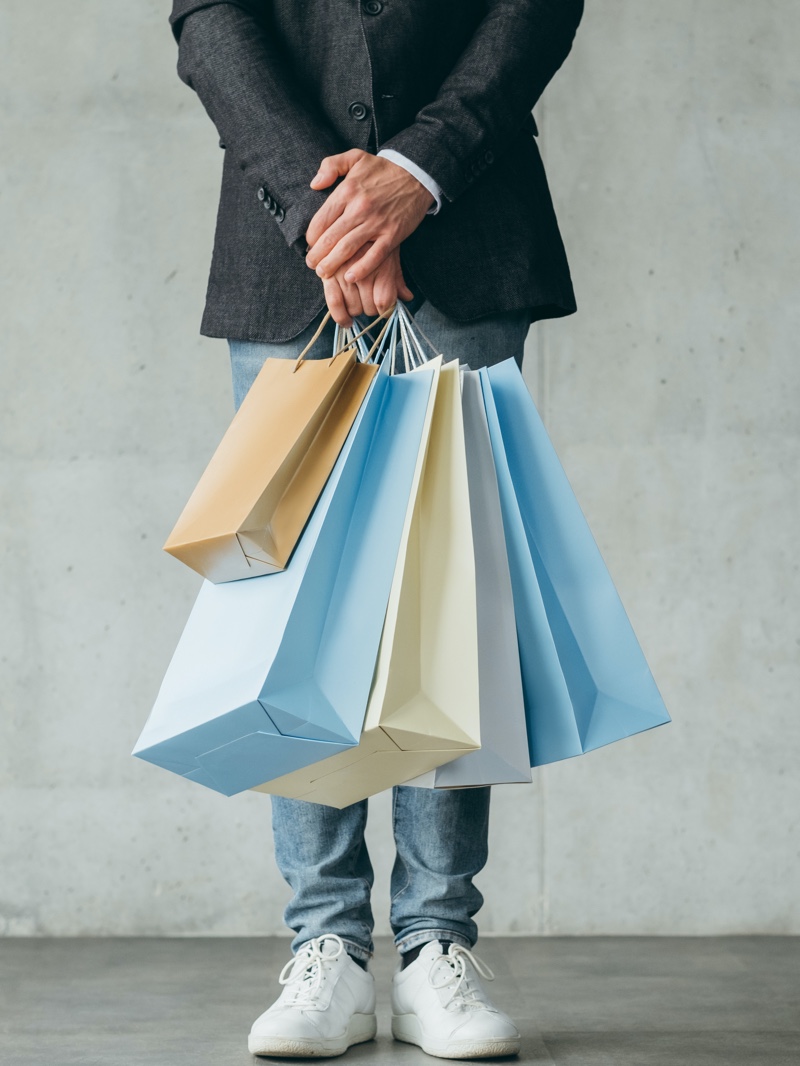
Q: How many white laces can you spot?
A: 2